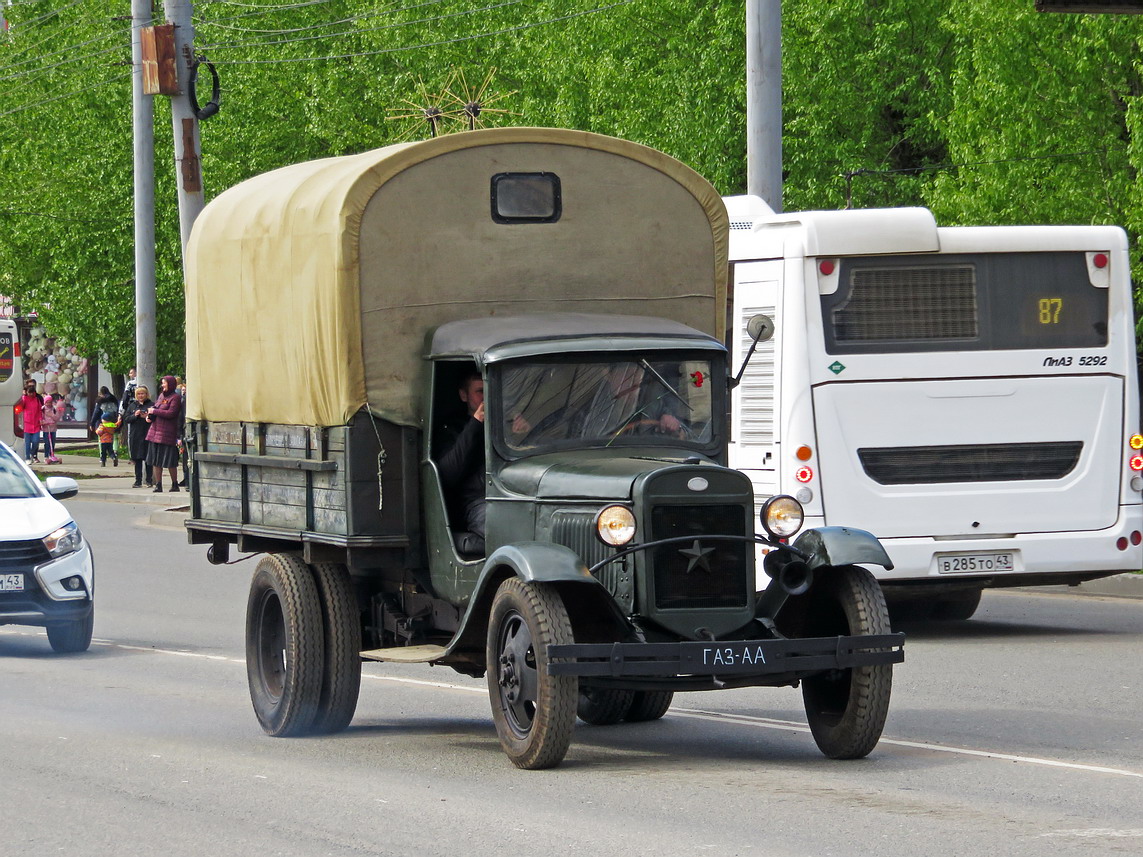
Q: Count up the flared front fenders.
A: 2